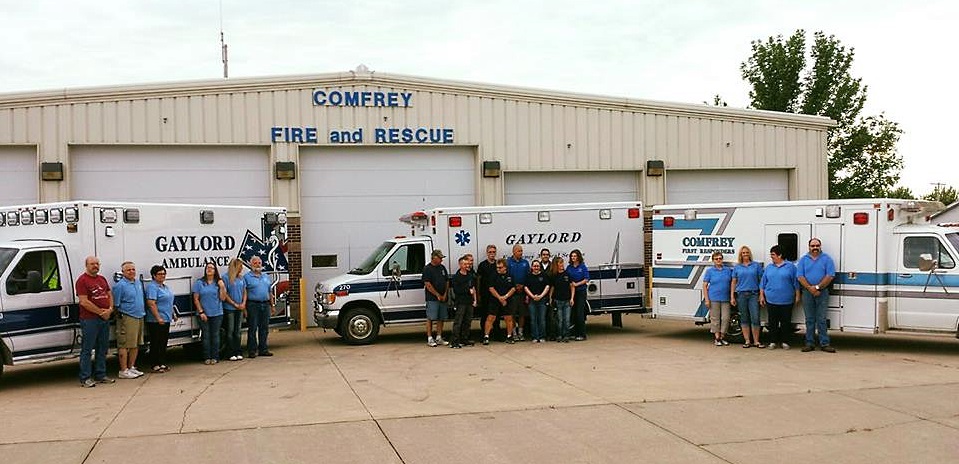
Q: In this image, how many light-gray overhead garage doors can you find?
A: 5